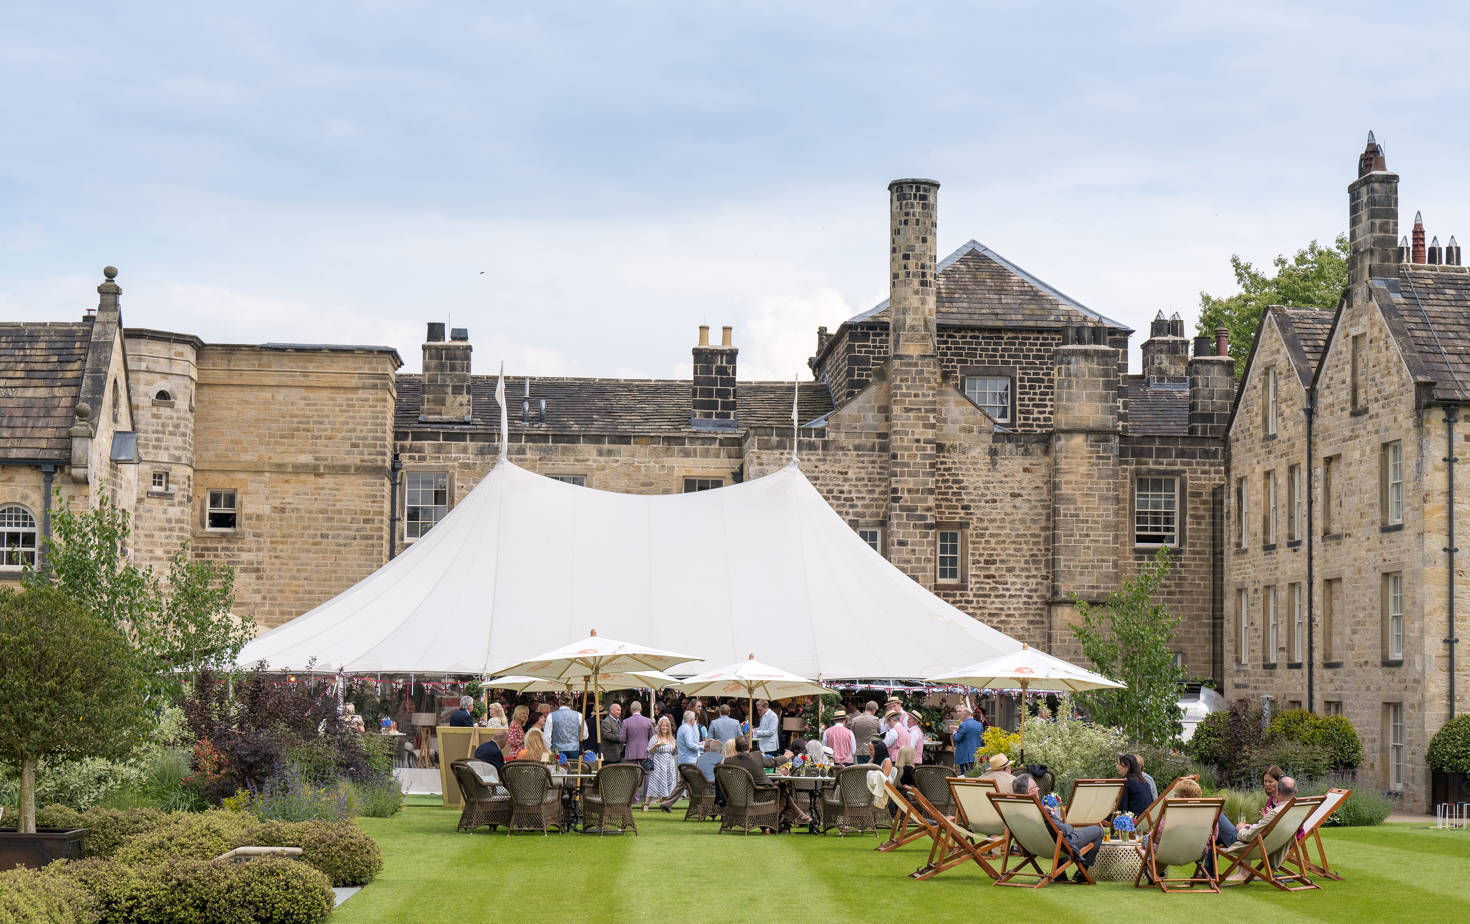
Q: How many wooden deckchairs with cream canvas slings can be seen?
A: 9